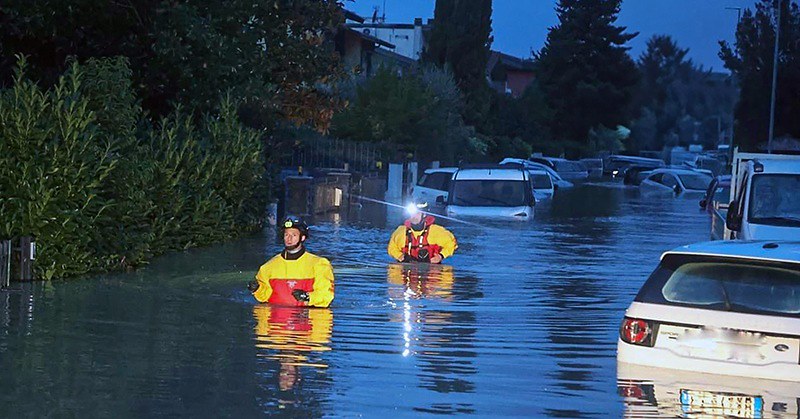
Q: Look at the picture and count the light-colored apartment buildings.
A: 1